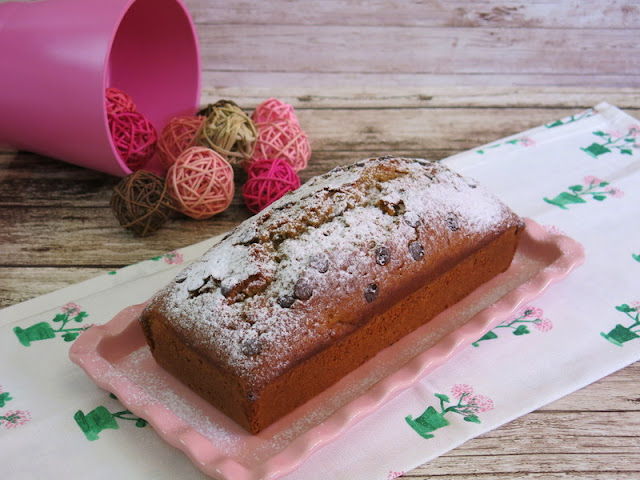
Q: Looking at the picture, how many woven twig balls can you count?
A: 10